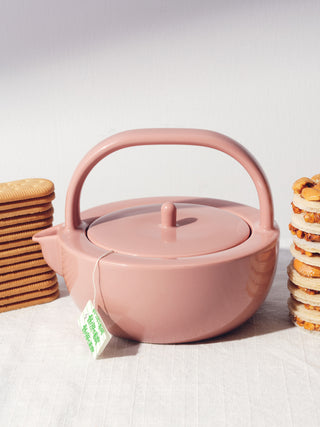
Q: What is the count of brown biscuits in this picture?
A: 15